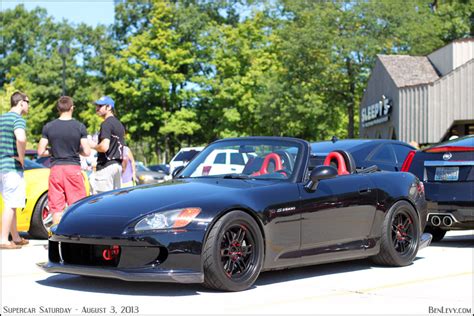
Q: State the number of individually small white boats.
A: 0